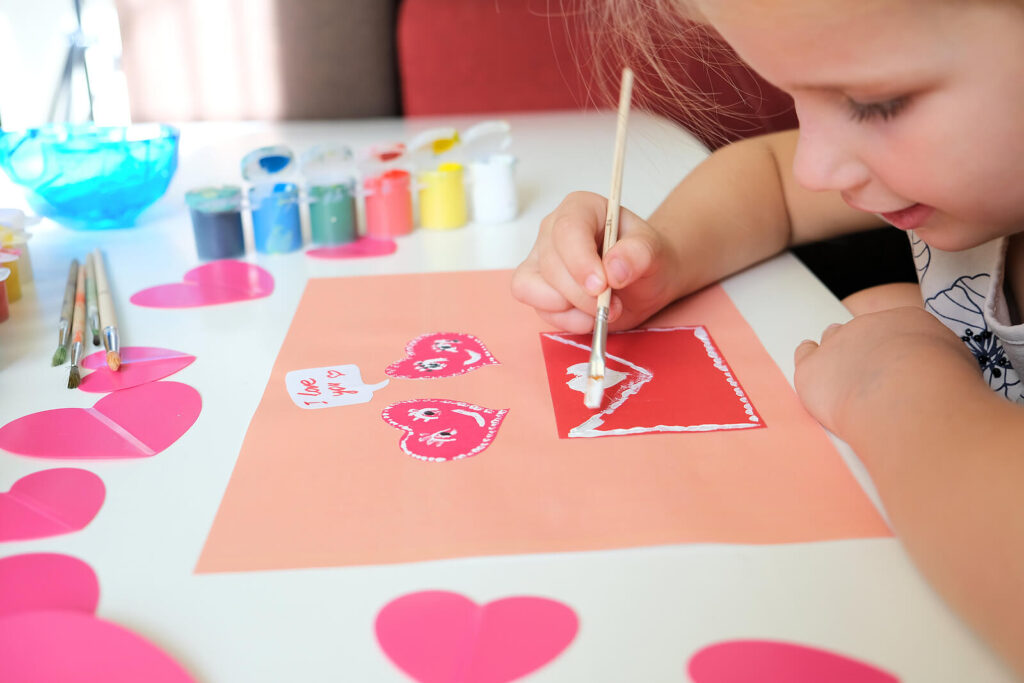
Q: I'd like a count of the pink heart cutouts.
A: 11